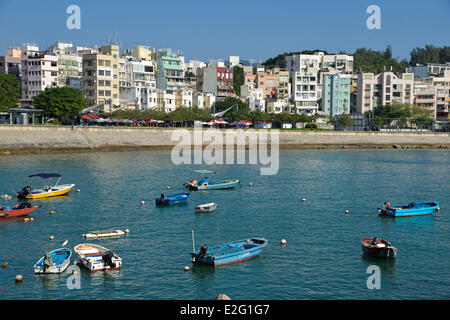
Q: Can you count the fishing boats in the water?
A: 11